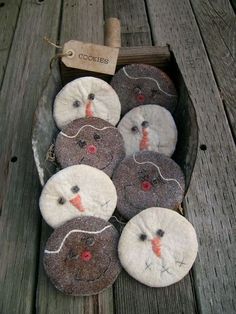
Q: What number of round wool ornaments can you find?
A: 8